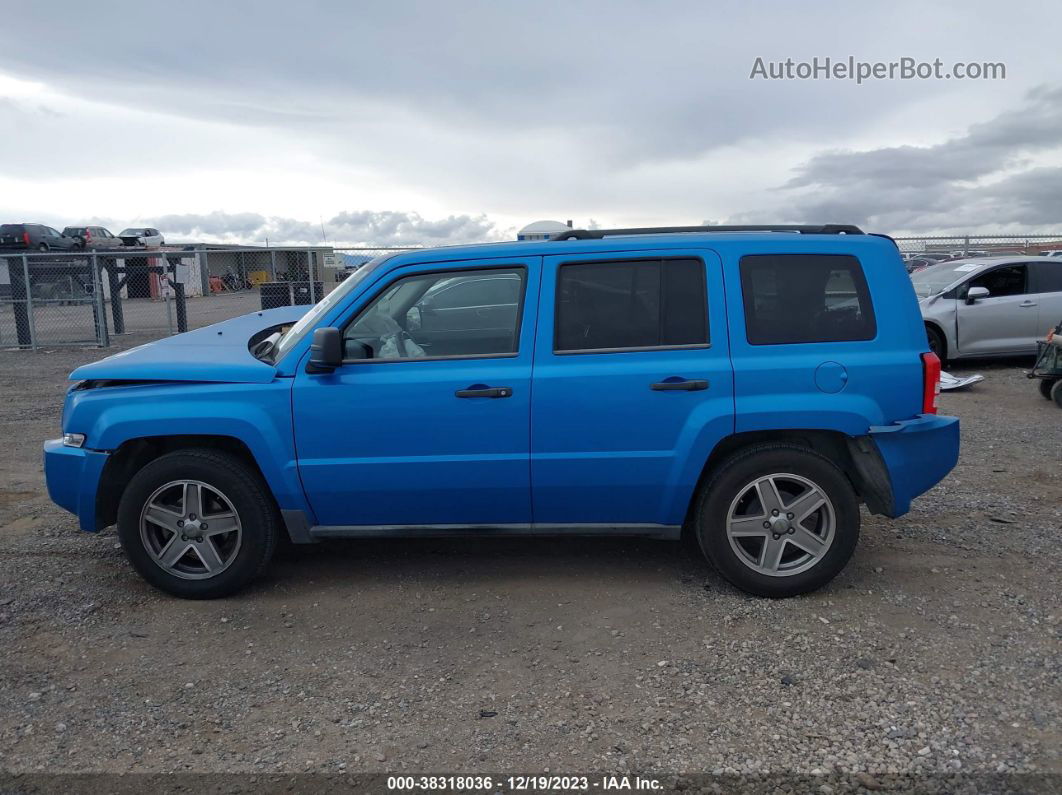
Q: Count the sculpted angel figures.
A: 0